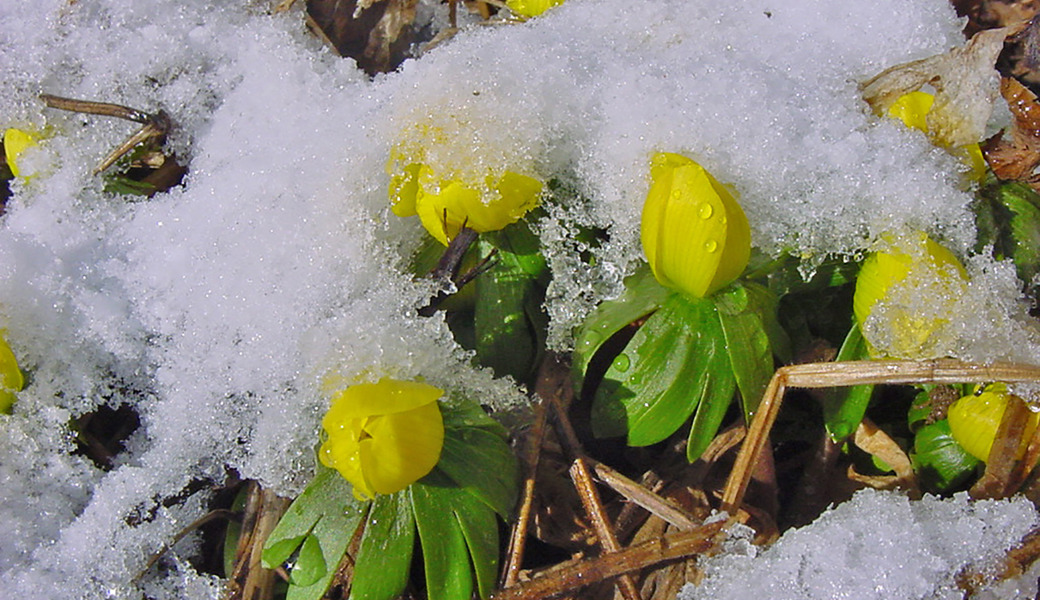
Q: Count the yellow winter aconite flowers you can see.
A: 9